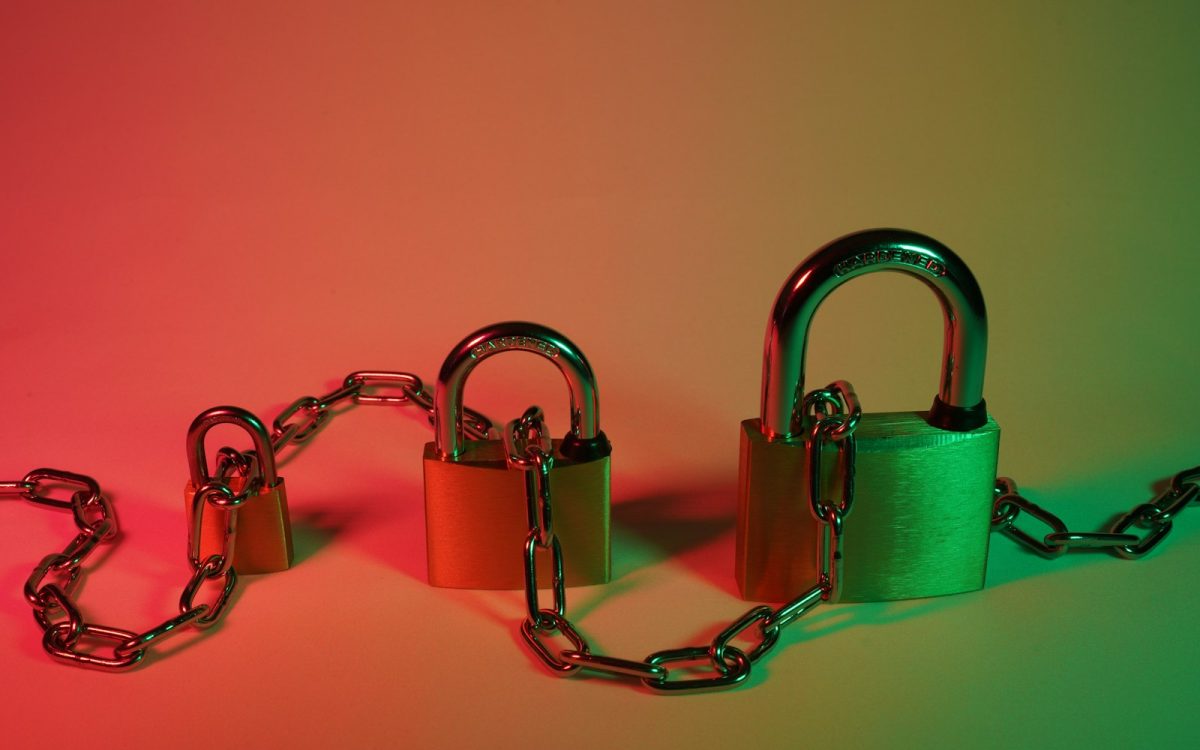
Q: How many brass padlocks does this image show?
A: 3